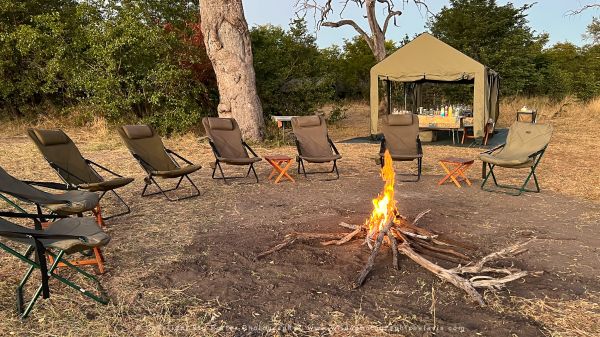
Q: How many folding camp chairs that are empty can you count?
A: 8